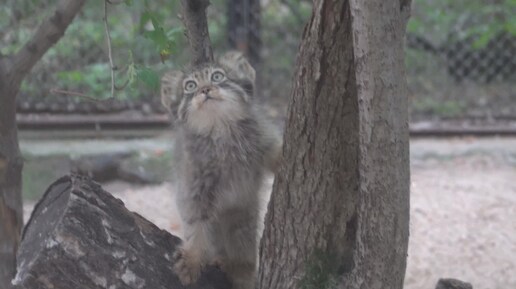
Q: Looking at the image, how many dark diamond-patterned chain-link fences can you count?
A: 1